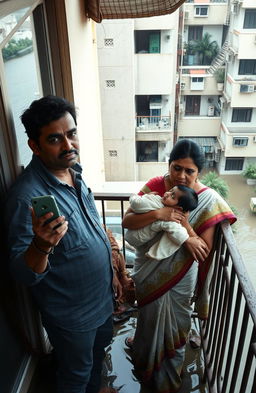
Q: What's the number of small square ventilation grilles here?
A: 3